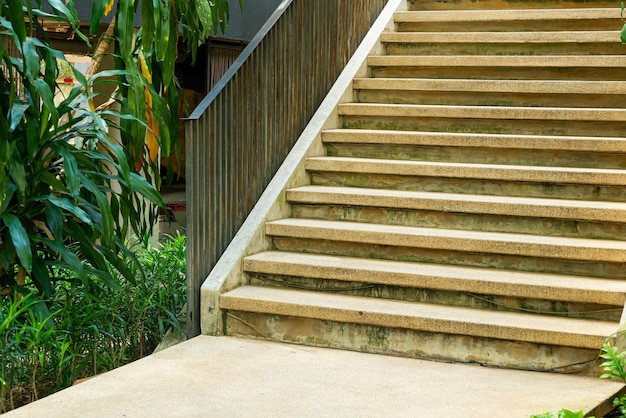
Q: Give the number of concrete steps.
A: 11